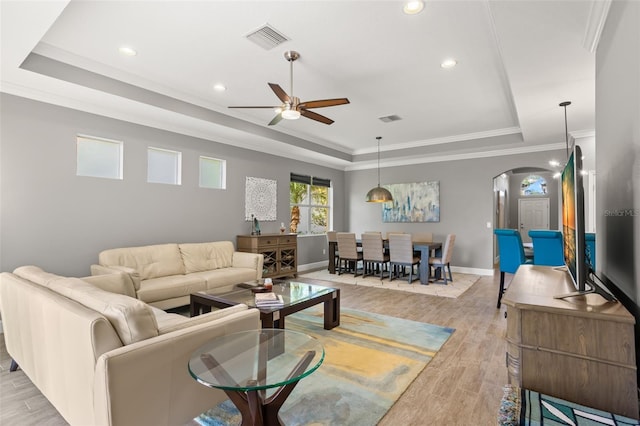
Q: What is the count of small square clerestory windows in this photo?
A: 3